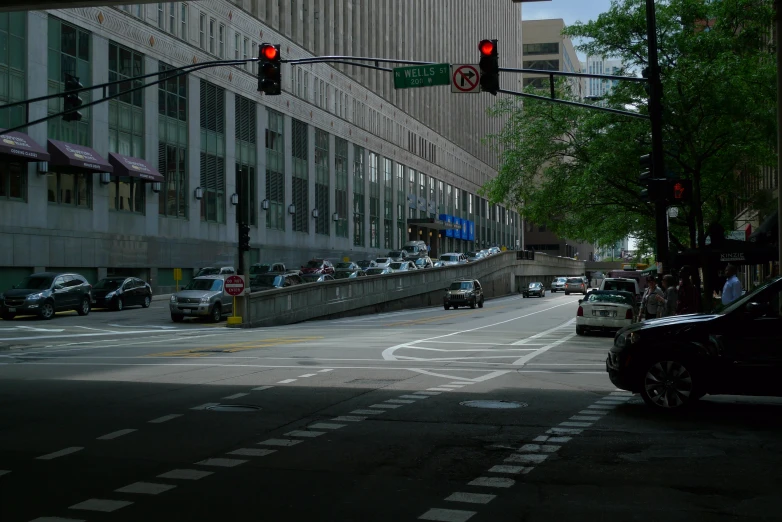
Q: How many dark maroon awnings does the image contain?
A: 3